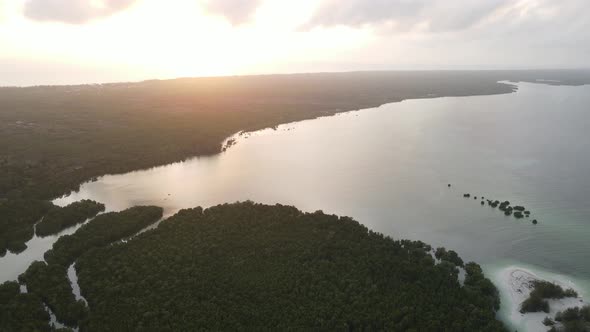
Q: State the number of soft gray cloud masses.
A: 3